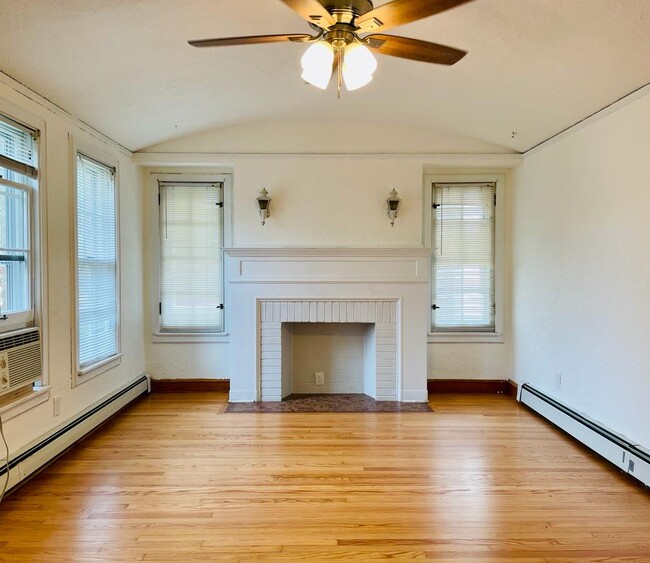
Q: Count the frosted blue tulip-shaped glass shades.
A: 0